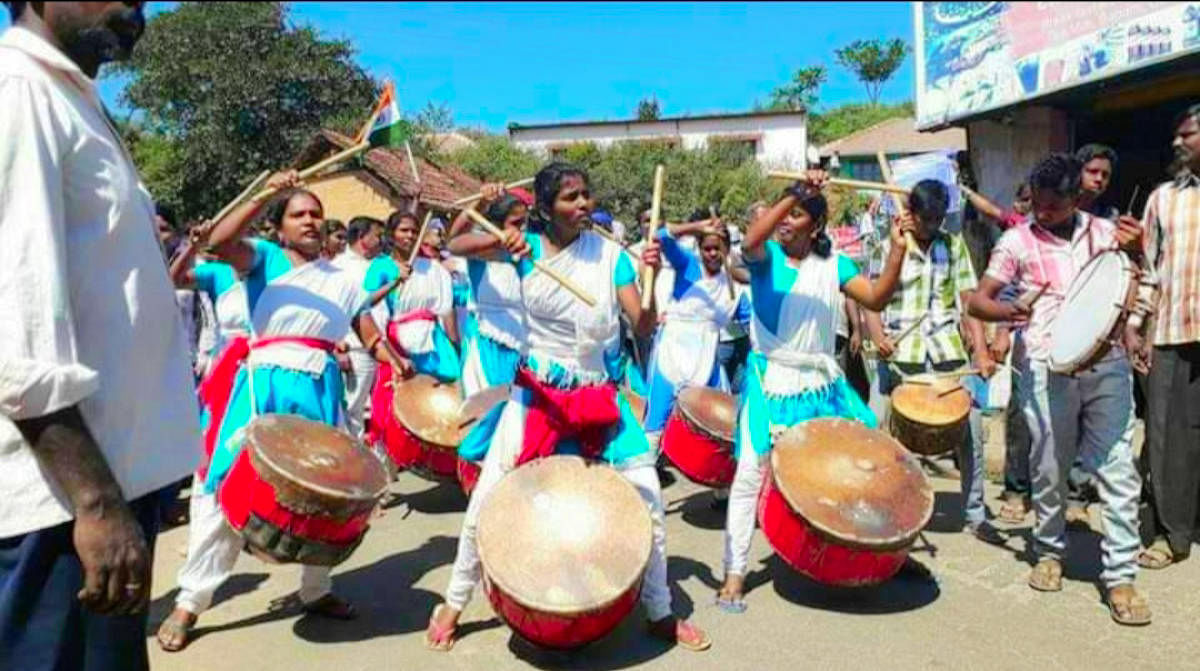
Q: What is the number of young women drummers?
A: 7